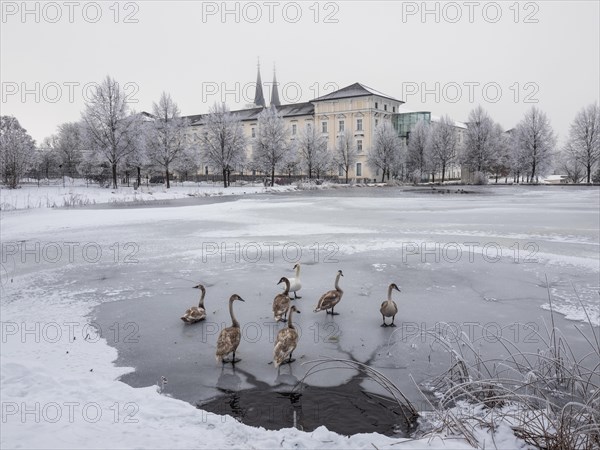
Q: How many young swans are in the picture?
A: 6